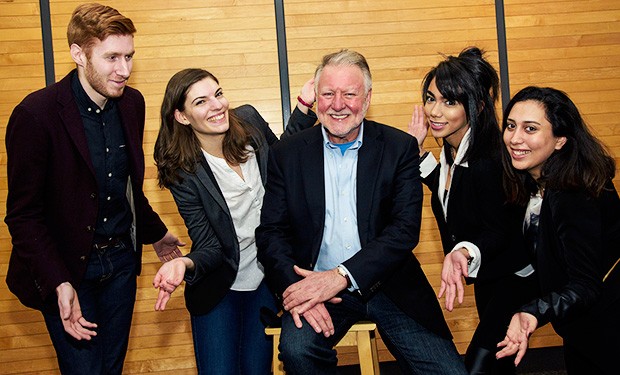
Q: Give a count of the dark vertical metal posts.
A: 3